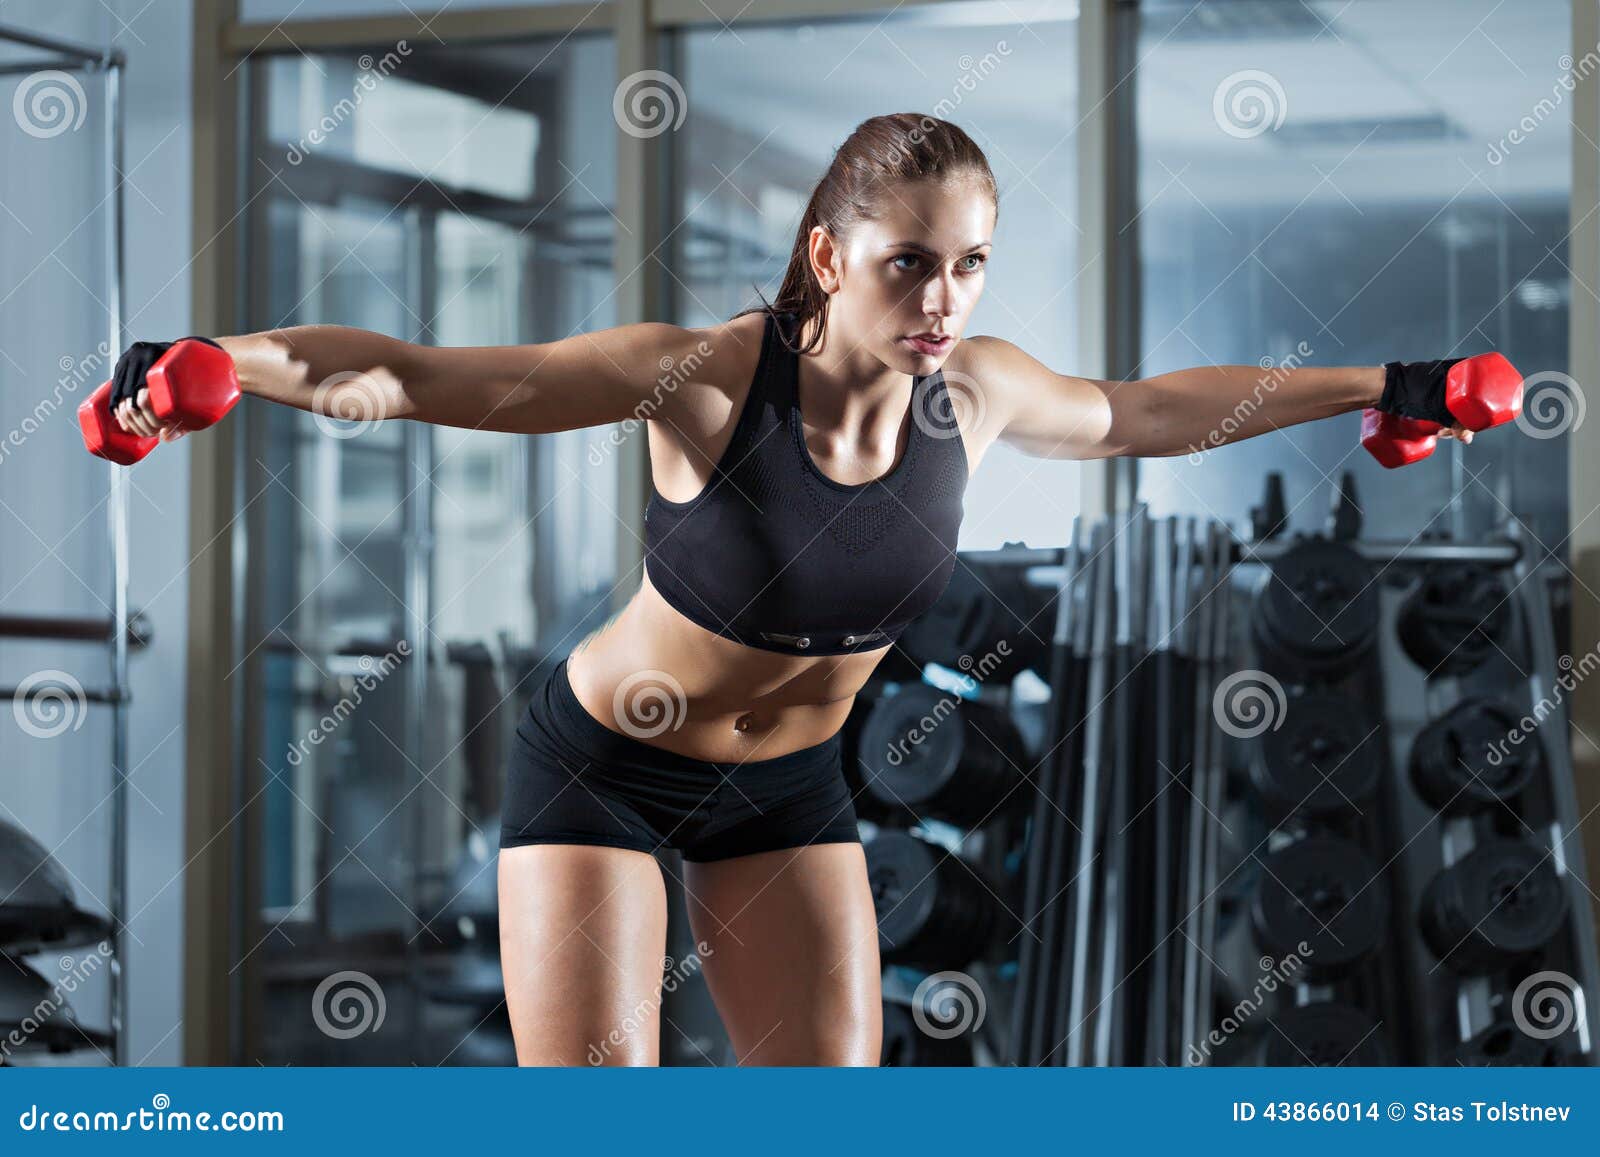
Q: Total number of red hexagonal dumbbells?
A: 2